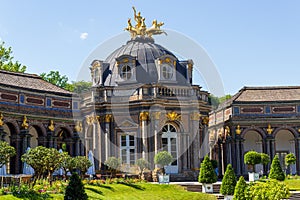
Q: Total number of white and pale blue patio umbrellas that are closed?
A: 4